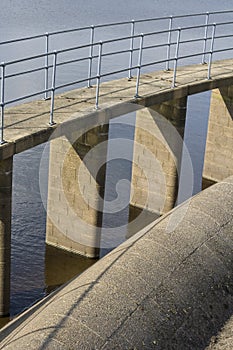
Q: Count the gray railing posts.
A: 11